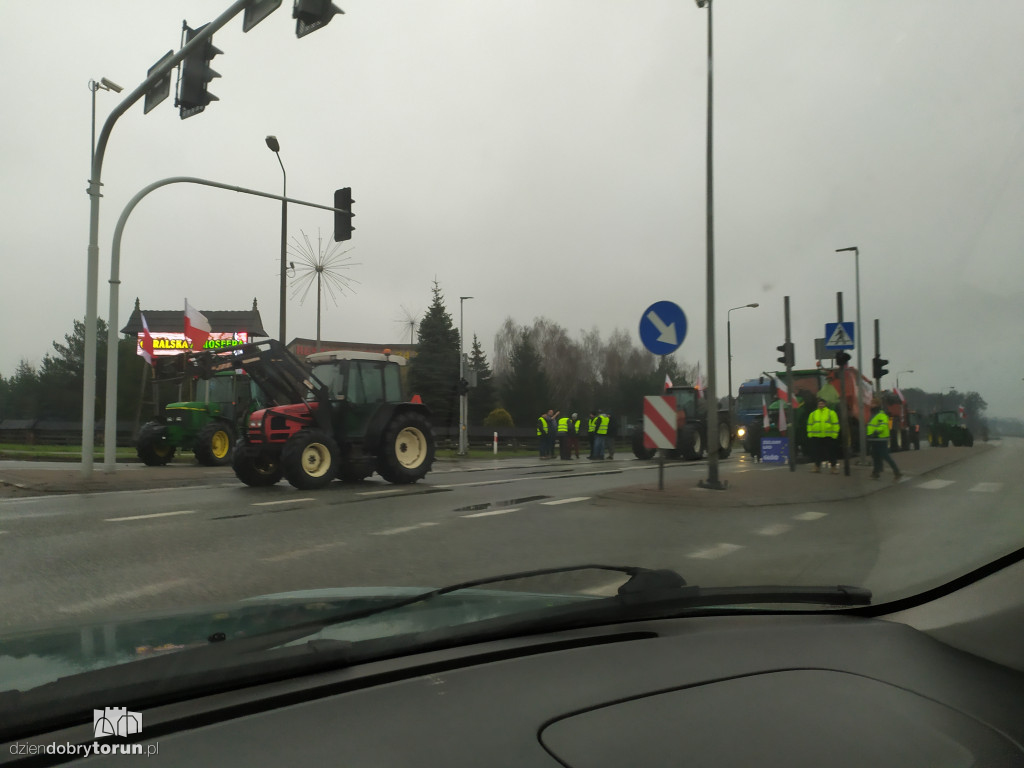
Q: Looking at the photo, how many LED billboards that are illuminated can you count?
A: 1